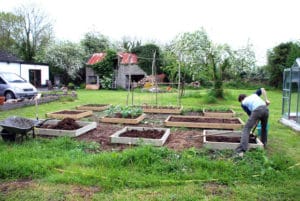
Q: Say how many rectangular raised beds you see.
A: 9